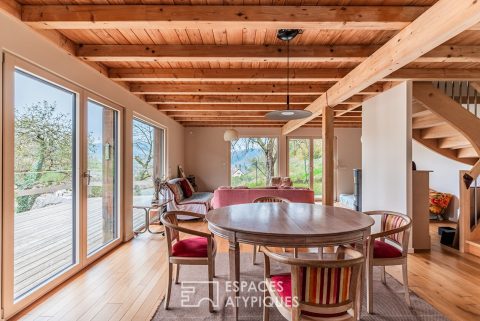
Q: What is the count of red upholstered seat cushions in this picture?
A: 3